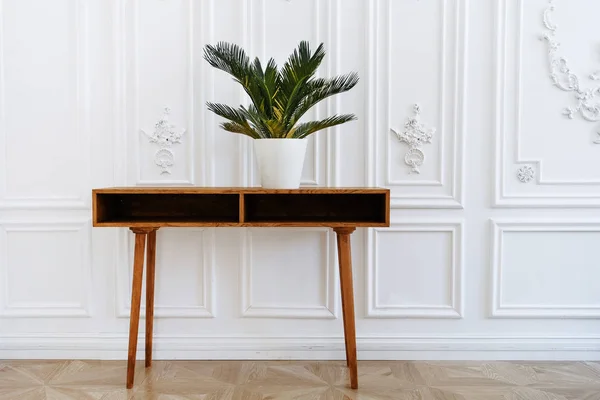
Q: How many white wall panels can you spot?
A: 10